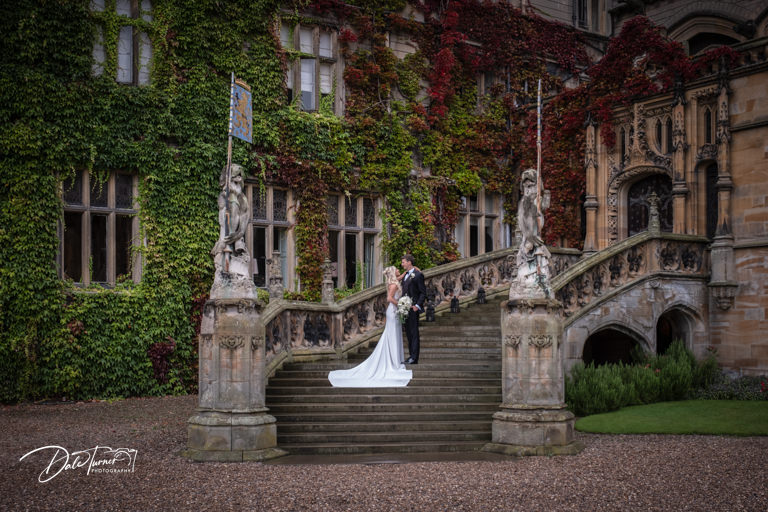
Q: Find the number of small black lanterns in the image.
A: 3